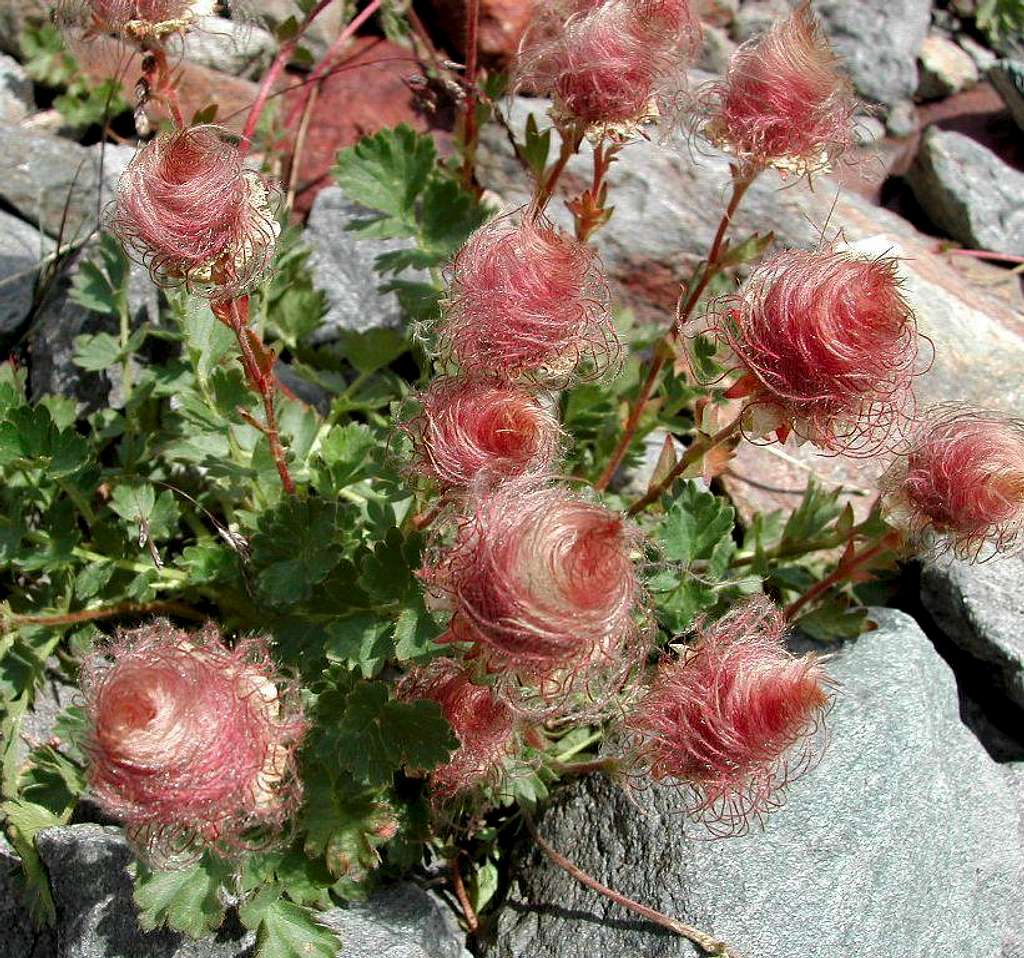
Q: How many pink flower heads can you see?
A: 12